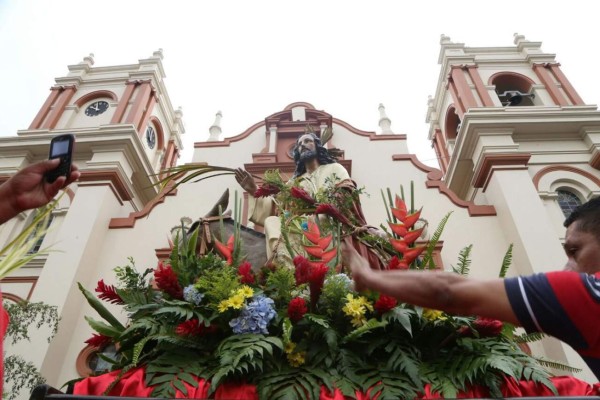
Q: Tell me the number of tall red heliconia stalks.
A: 3